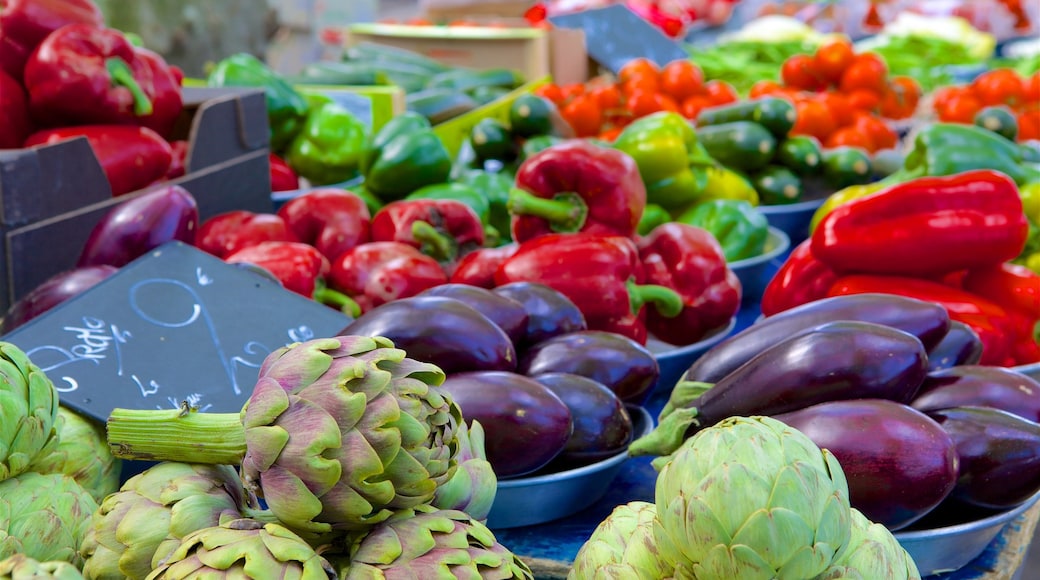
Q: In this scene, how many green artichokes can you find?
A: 12